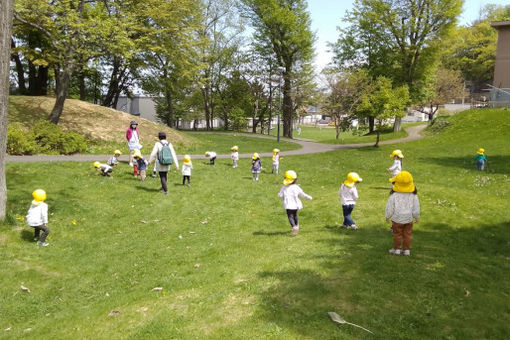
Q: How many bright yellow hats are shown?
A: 14